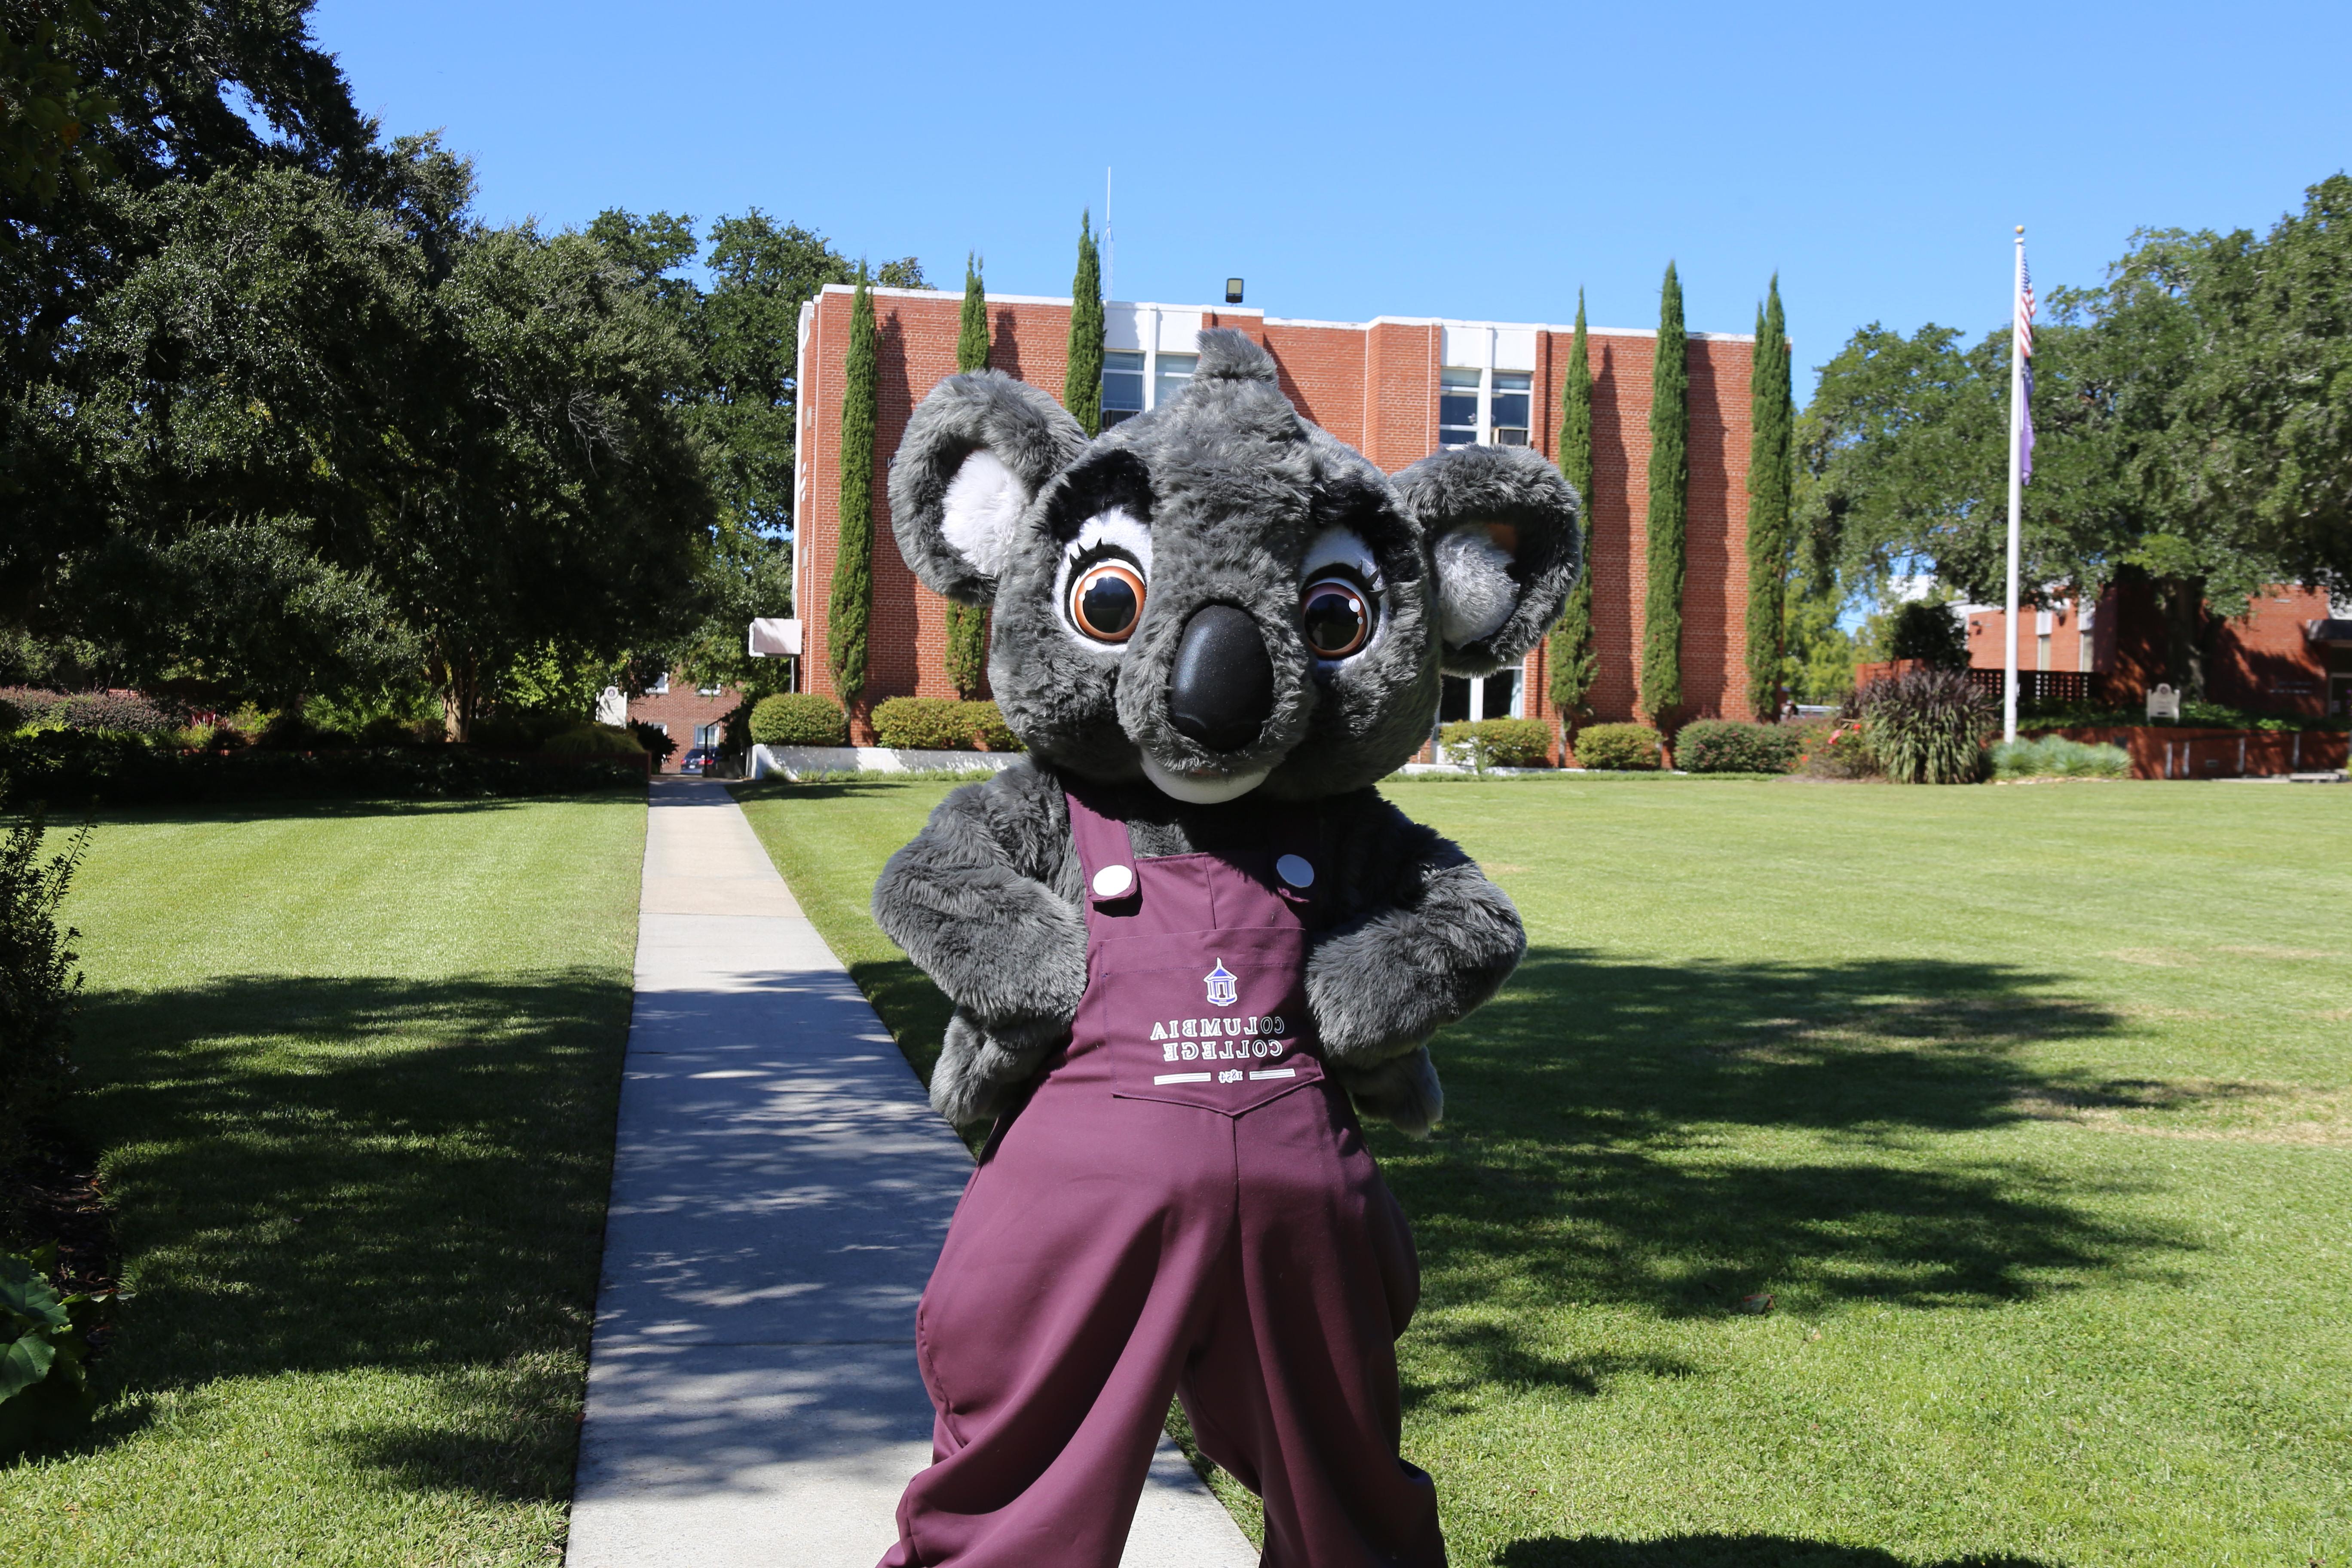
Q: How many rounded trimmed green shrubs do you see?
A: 5